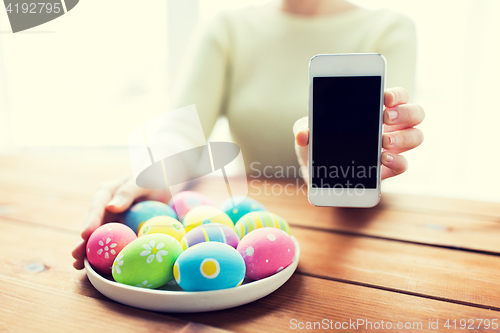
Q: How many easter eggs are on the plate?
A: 11